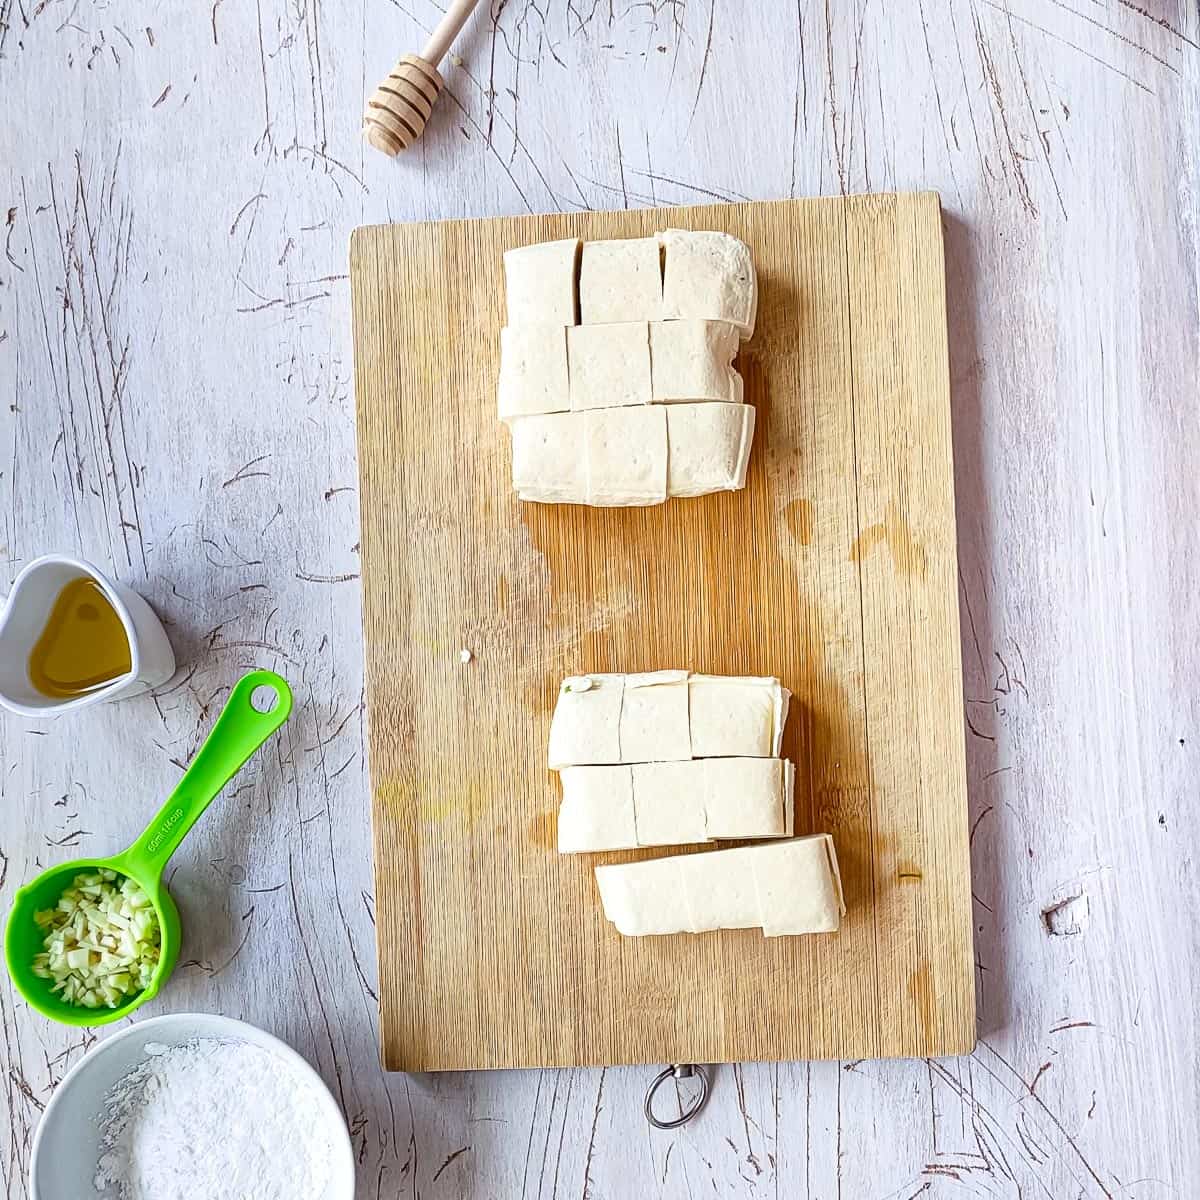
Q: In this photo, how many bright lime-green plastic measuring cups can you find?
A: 1